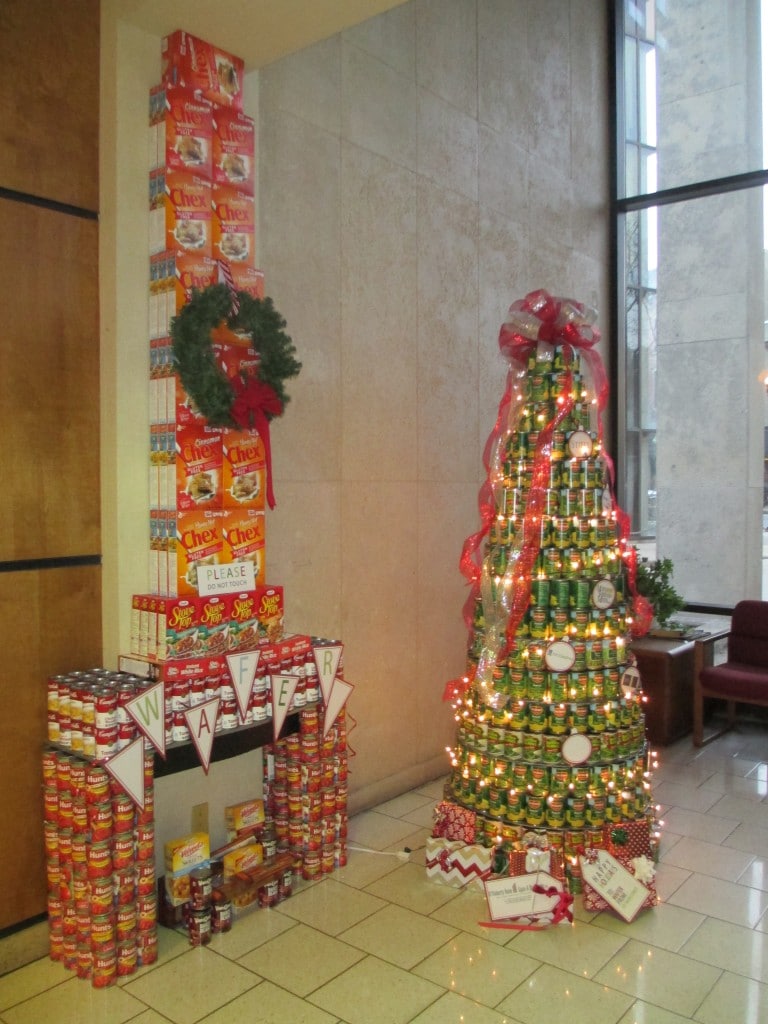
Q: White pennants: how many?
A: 7